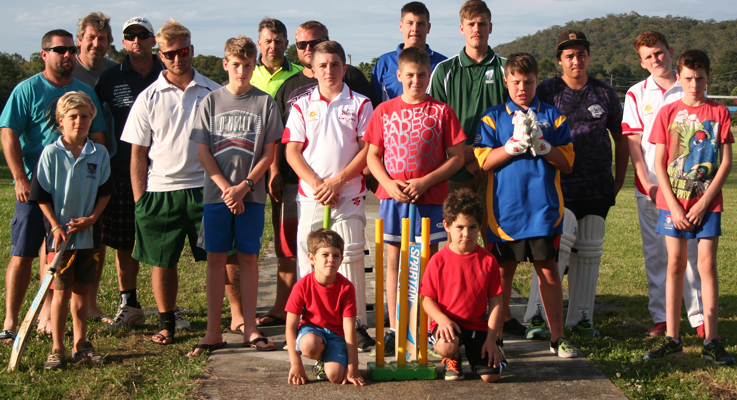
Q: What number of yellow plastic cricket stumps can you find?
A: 3